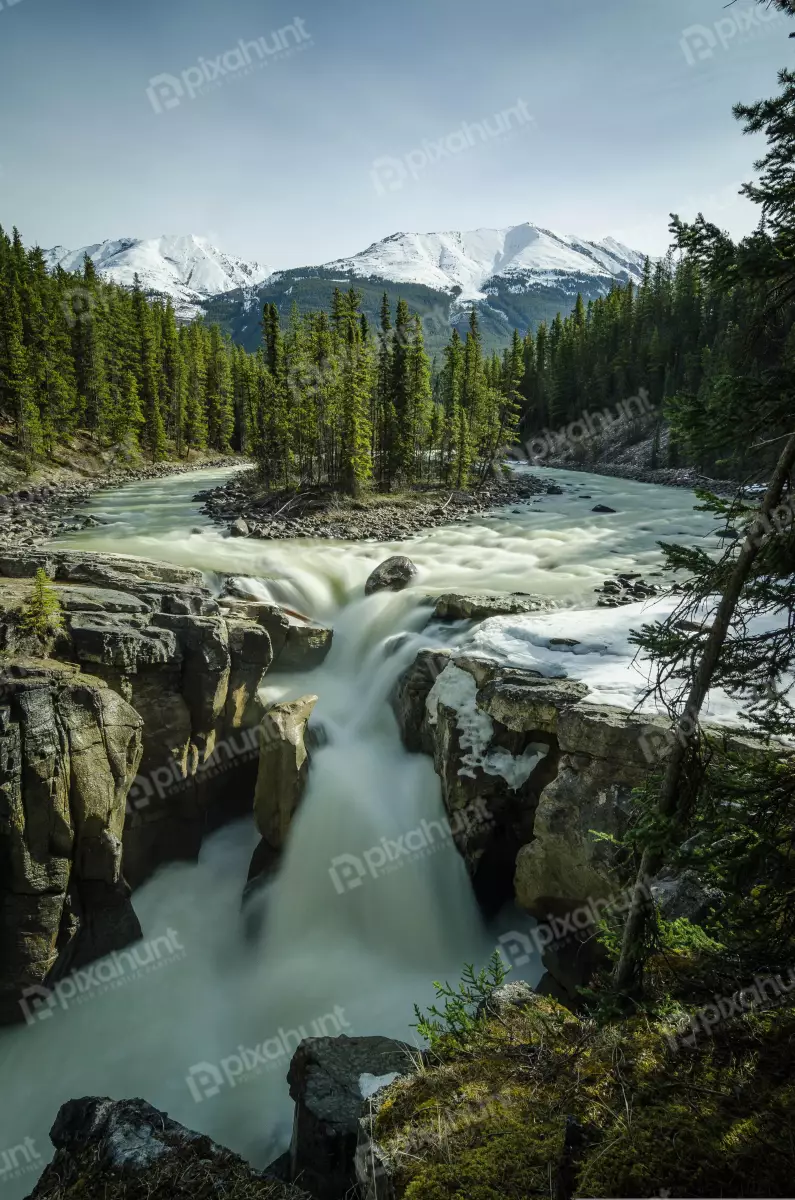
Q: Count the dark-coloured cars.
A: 0